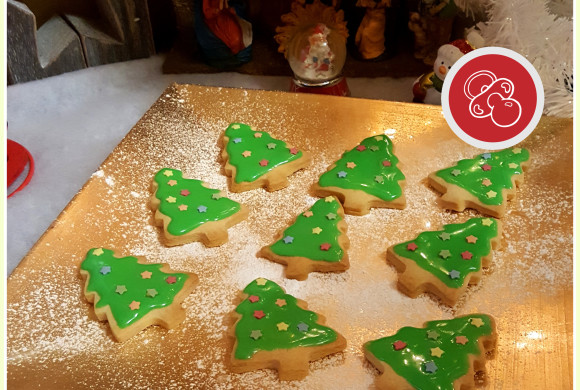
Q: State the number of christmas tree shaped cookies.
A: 9